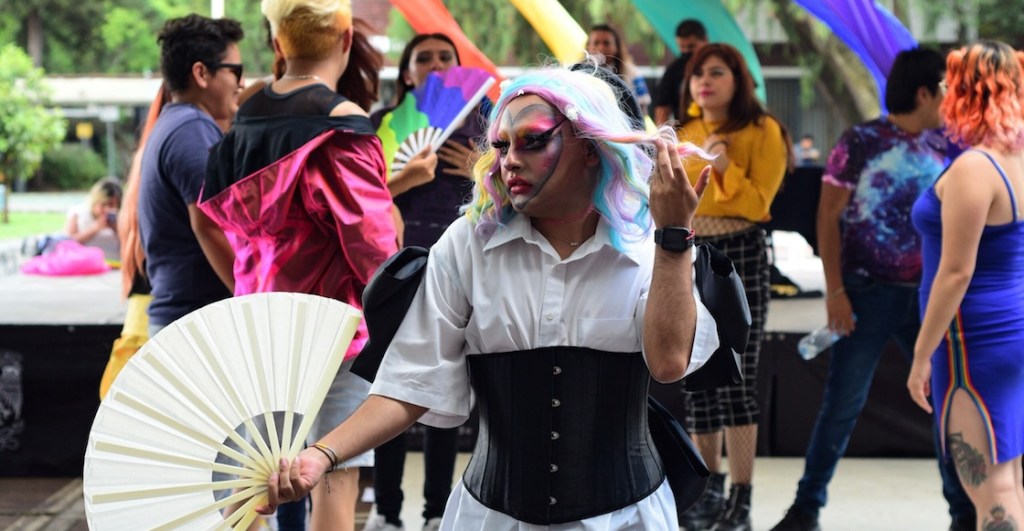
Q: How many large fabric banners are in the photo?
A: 4